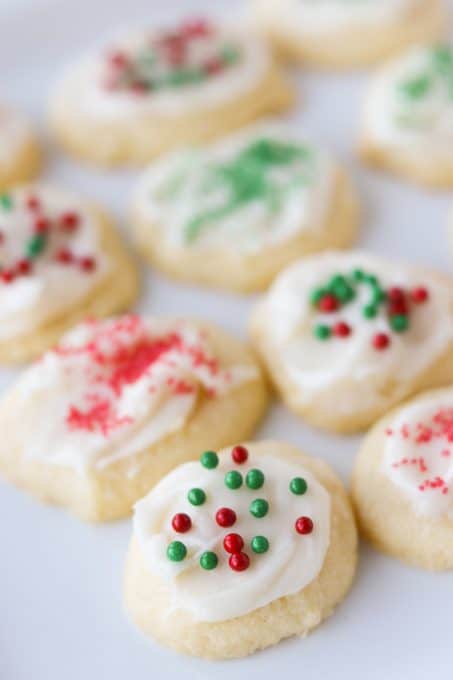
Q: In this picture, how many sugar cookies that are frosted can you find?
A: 10